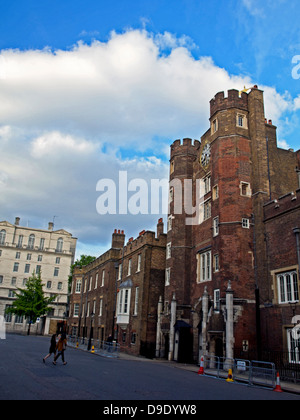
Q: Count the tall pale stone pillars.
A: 4